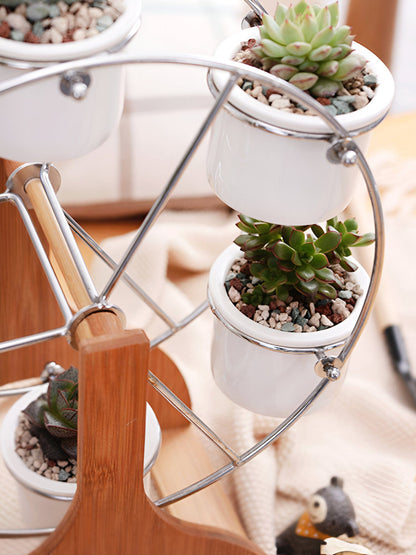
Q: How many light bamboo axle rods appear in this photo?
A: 1